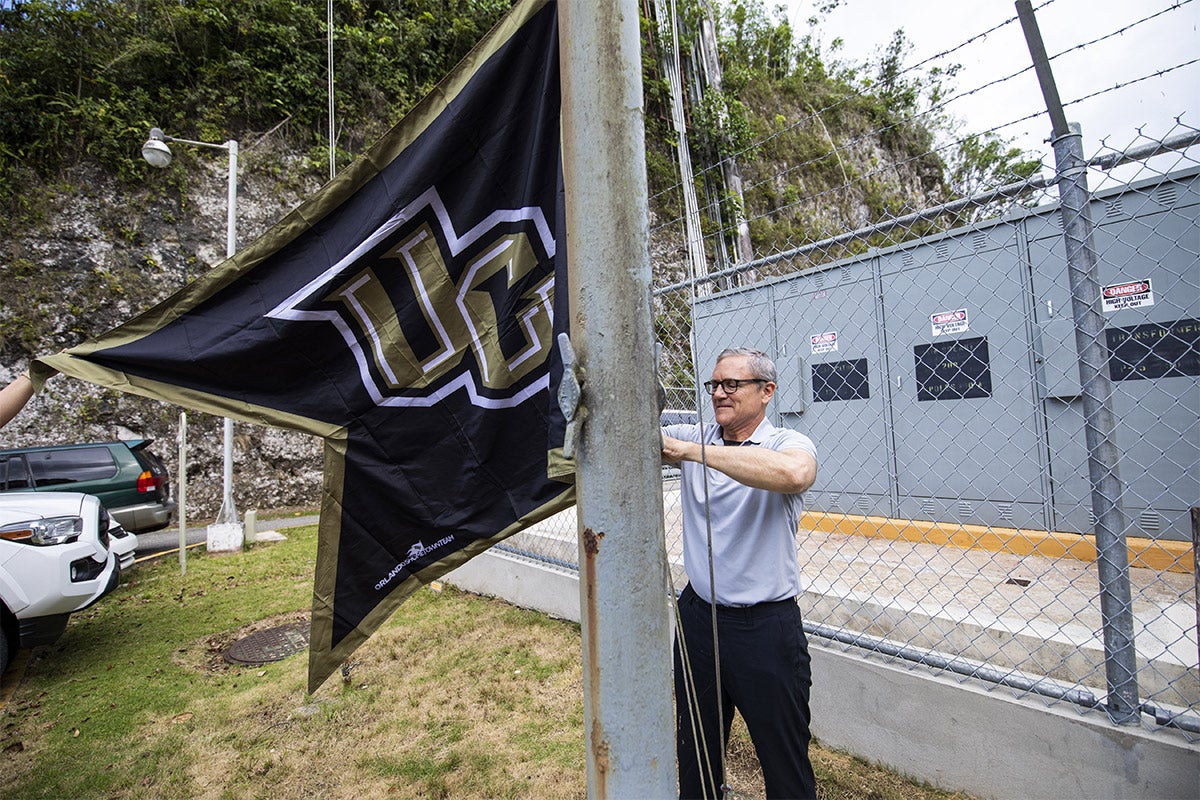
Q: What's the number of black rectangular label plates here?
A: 3